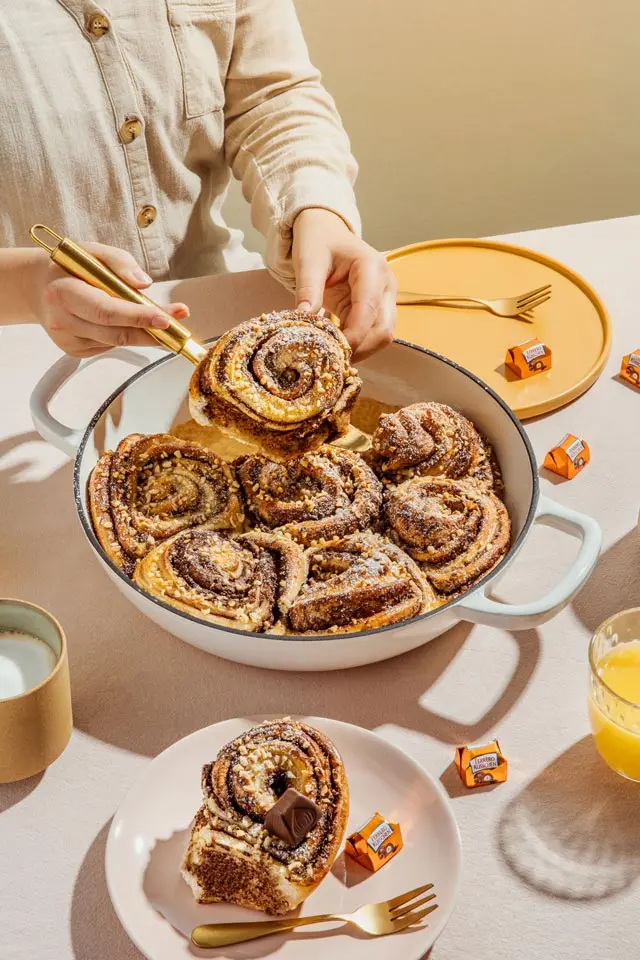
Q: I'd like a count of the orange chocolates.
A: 5